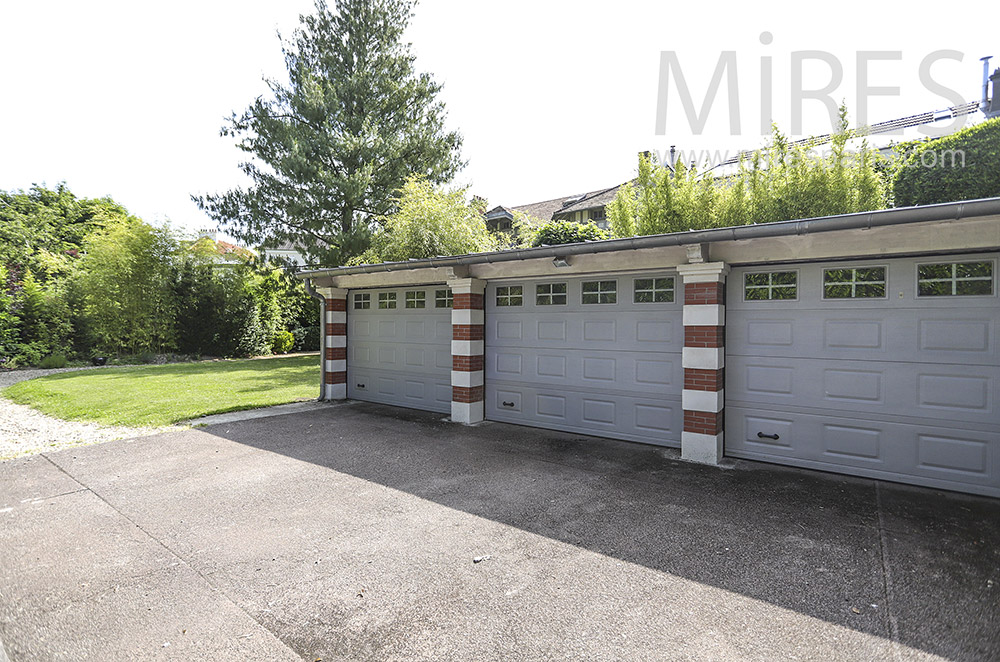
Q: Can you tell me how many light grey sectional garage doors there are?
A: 3